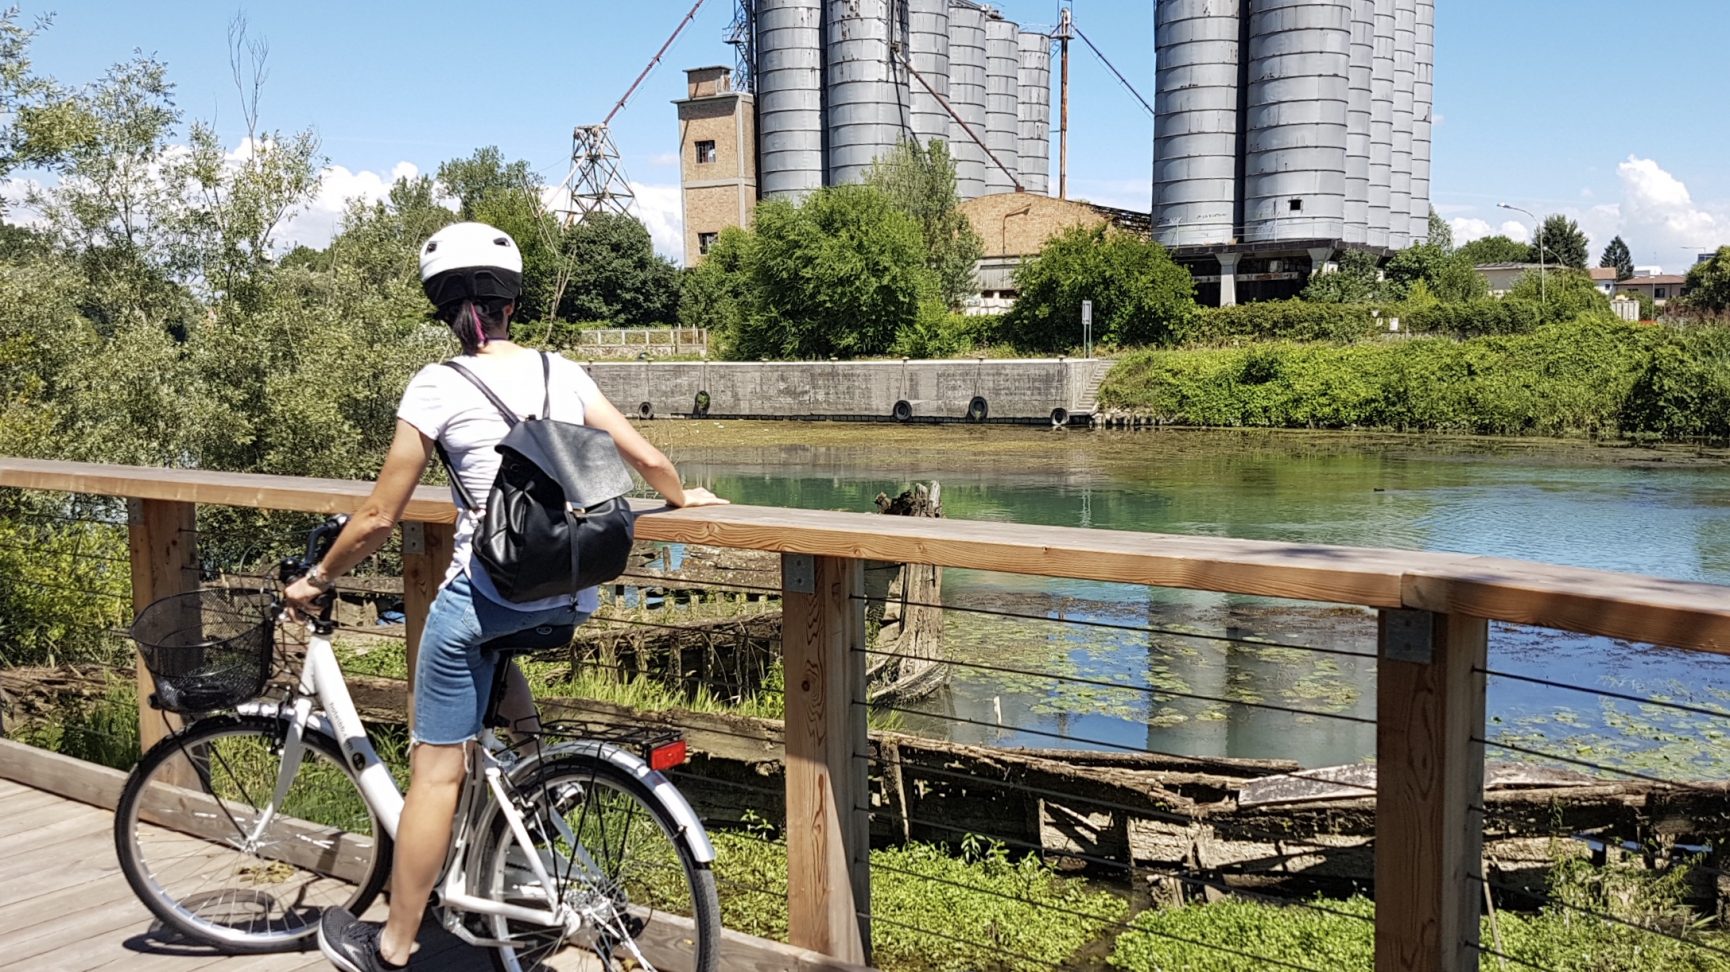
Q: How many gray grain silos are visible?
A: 12